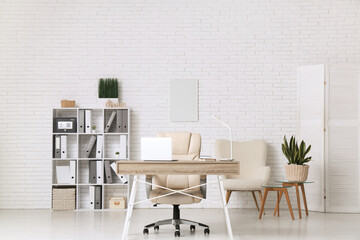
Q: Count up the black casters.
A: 5